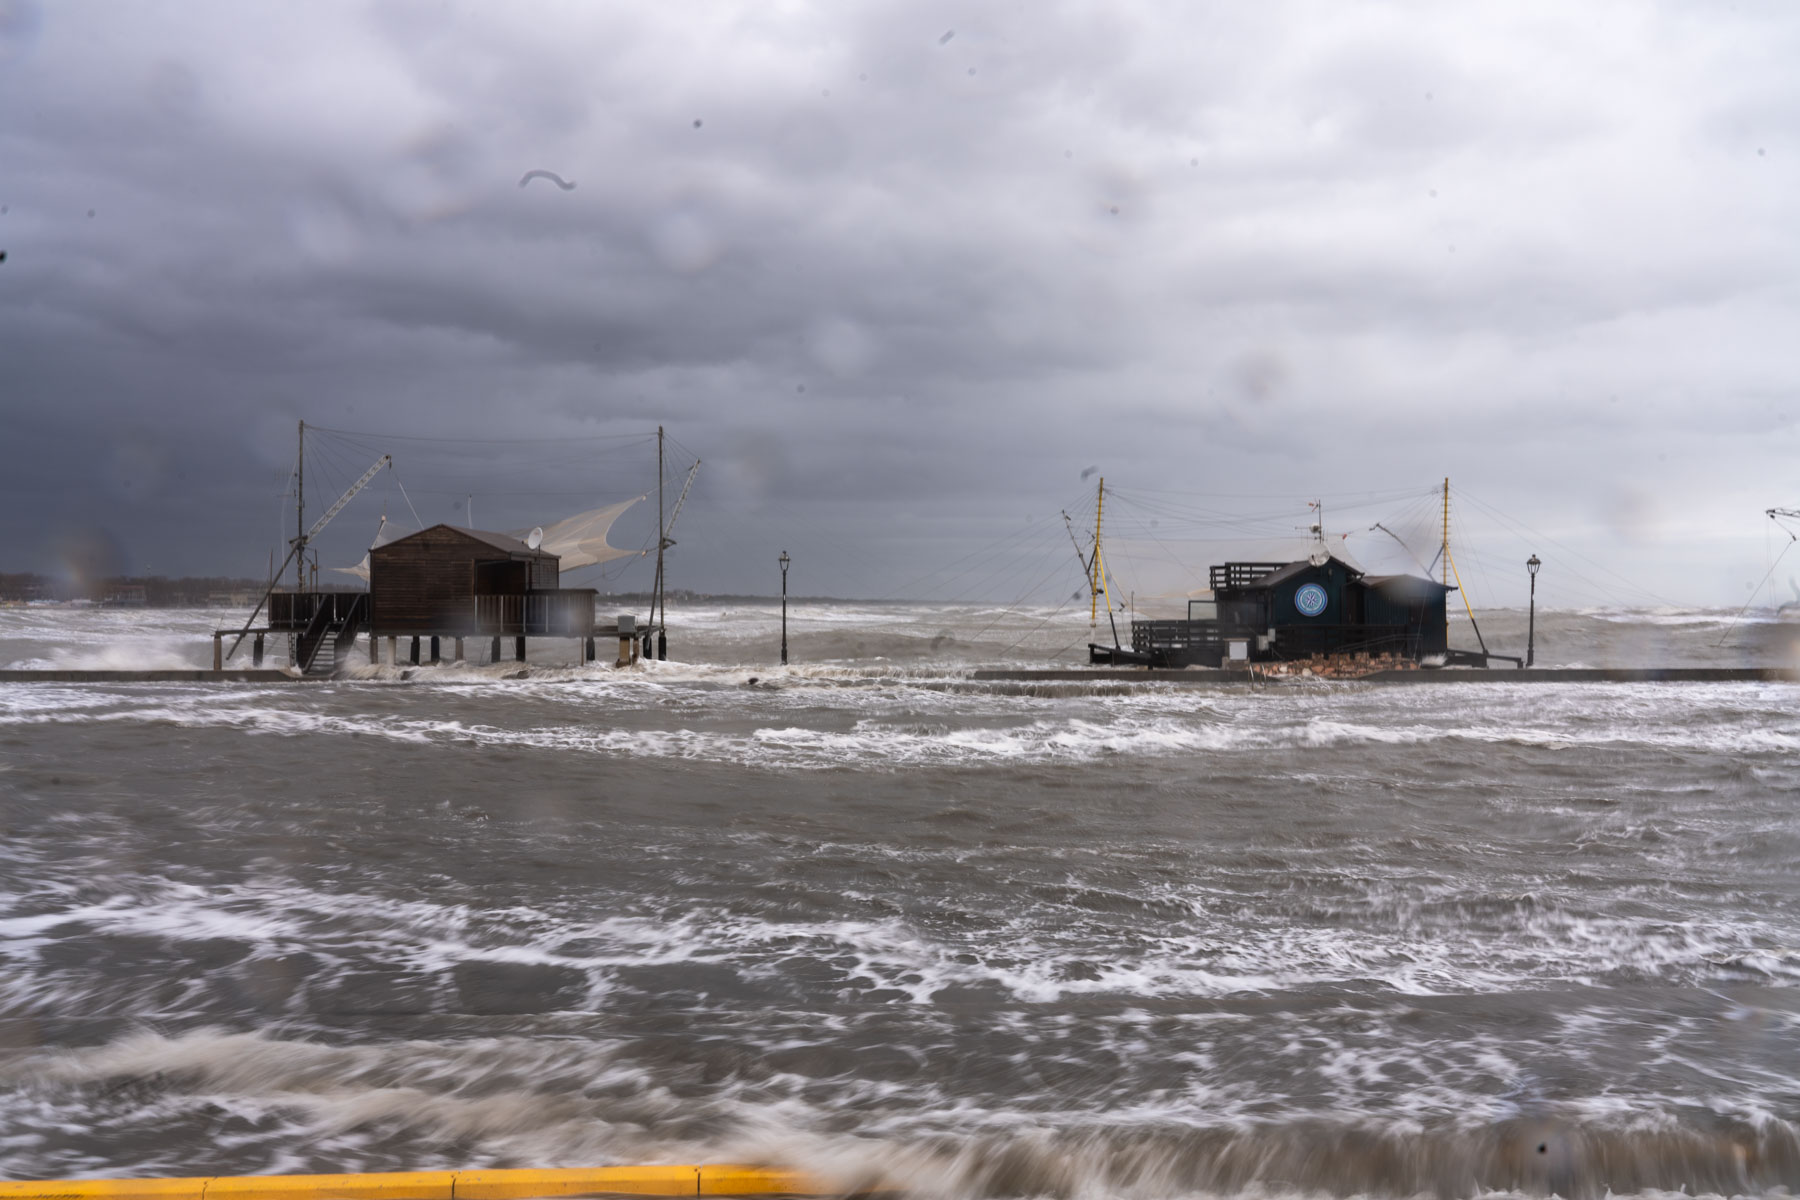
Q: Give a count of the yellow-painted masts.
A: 2